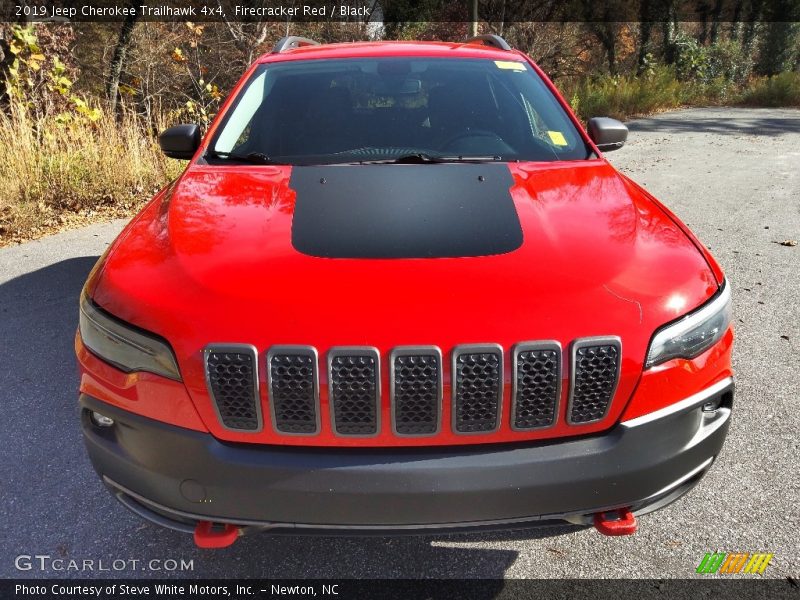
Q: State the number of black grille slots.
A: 7